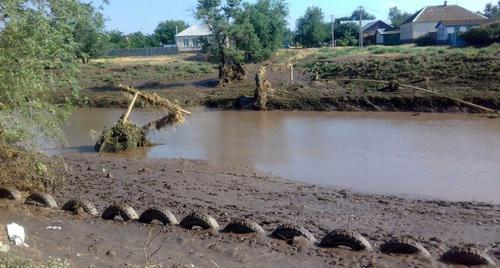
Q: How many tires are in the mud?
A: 11